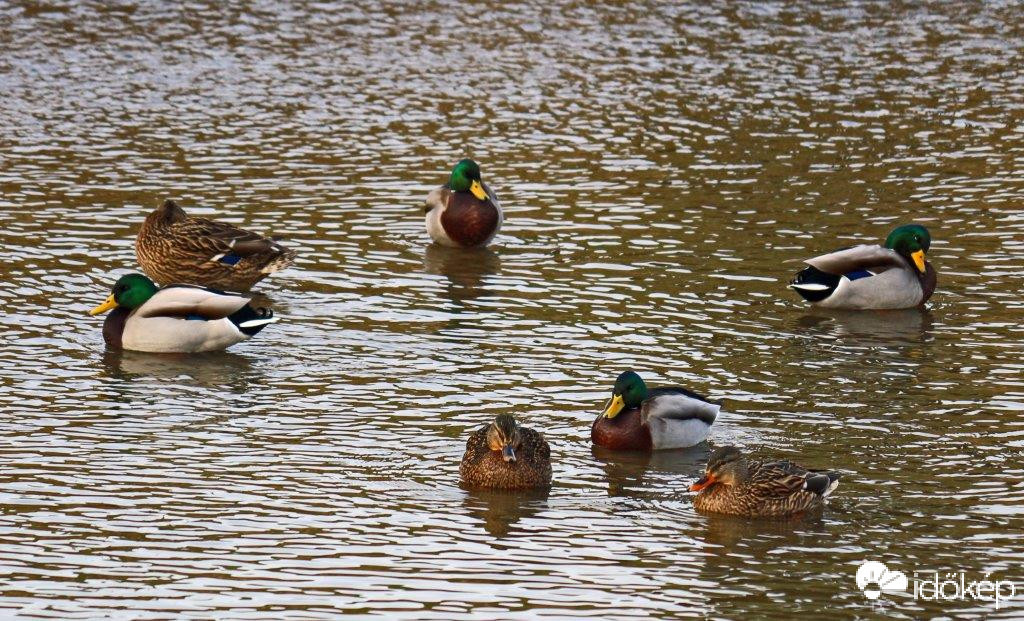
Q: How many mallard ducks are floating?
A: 7